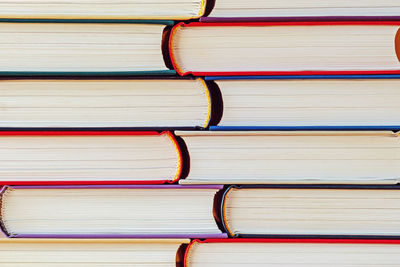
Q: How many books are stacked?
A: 12